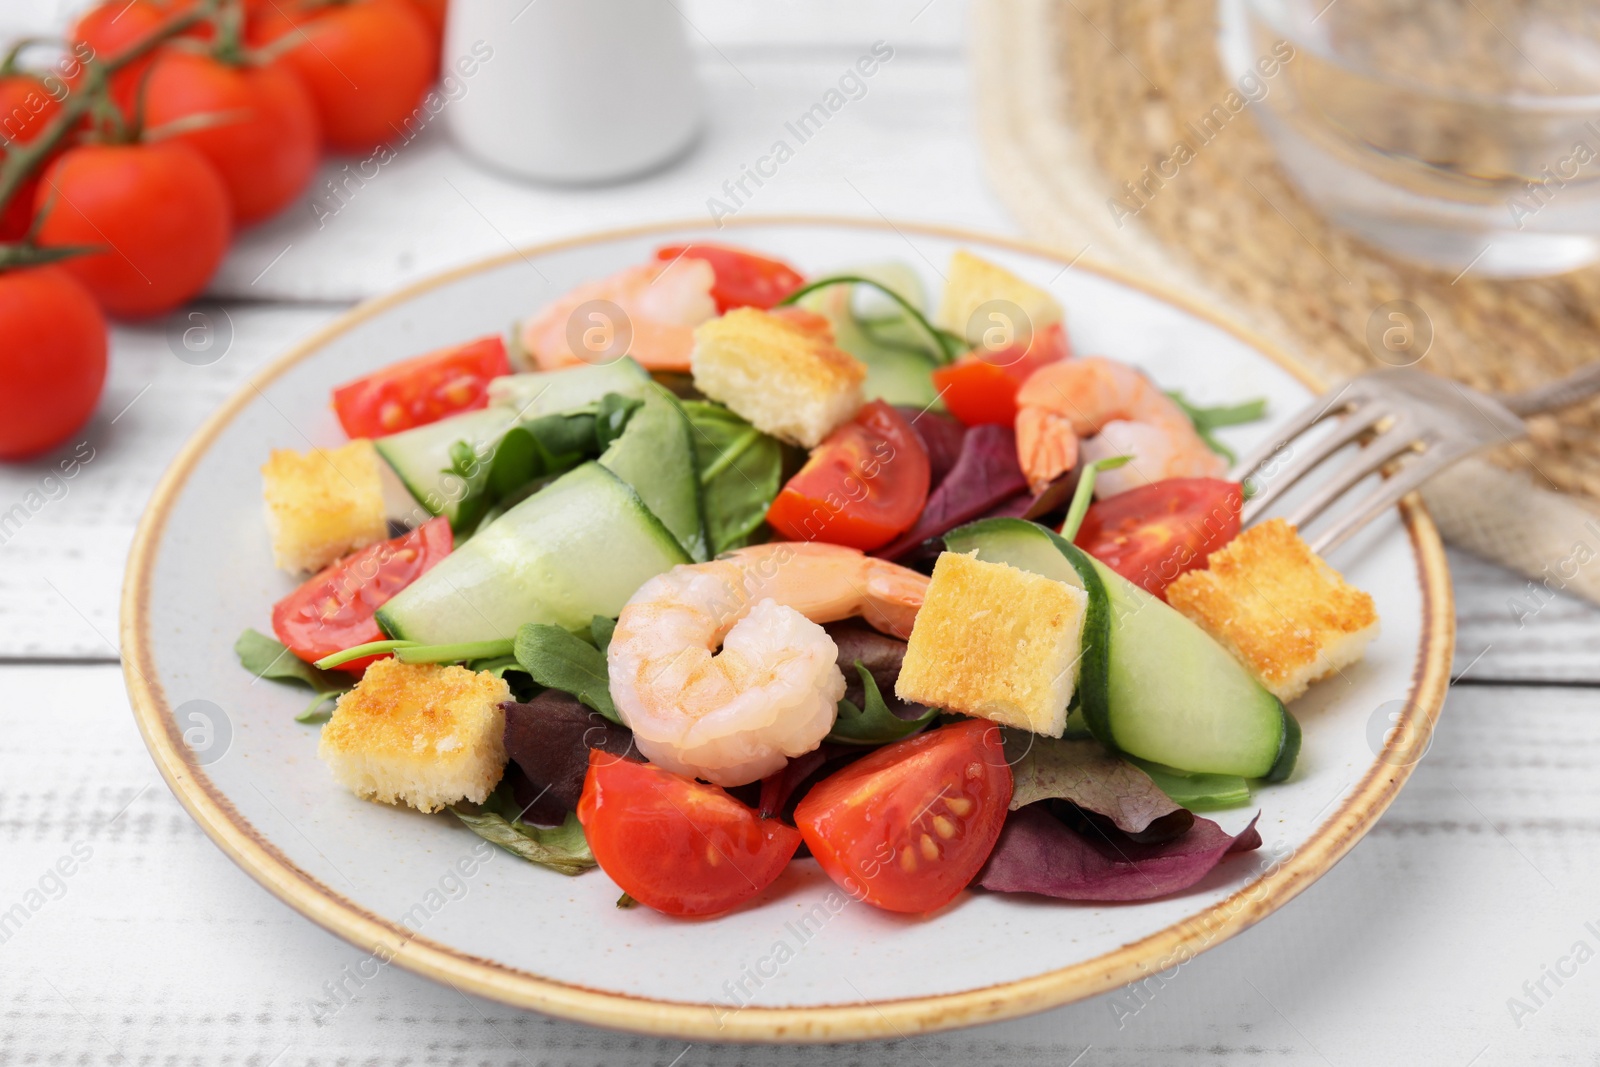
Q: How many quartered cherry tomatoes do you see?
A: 8